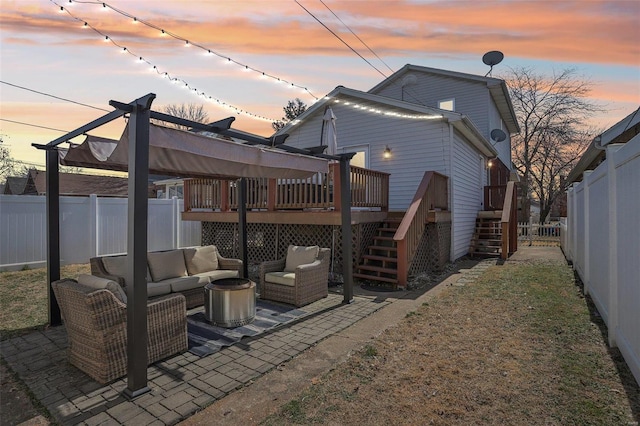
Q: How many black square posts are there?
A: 4